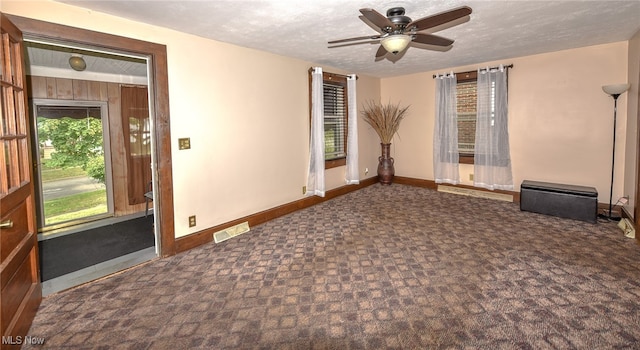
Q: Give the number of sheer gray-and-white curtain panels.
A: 4